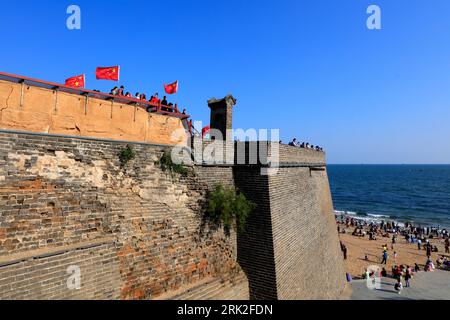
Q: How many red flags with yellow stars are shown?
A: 3